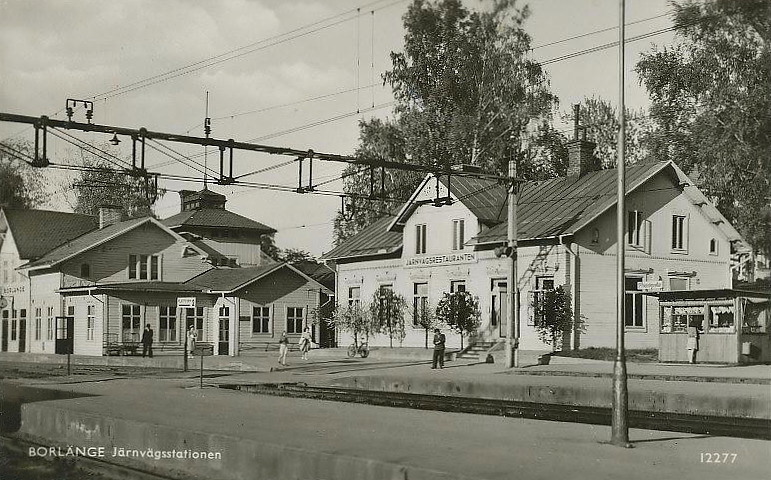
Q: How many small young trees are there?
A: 5